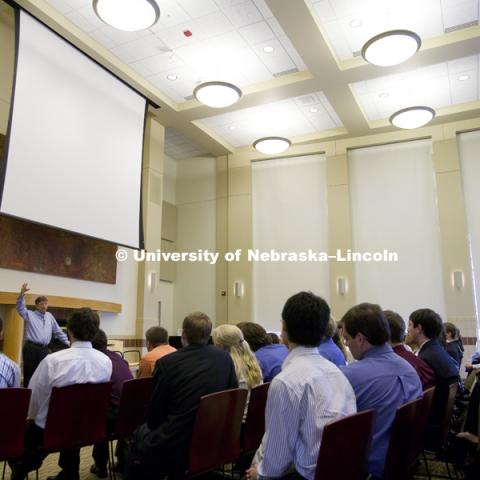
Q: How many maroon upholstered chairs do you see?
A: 9